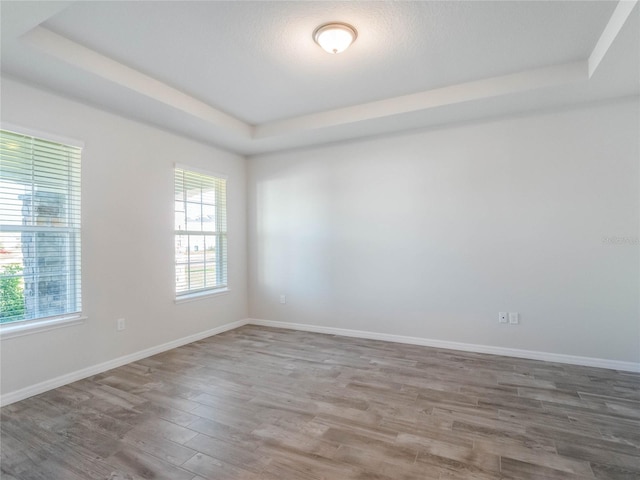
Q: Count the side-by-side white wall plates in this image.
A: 2